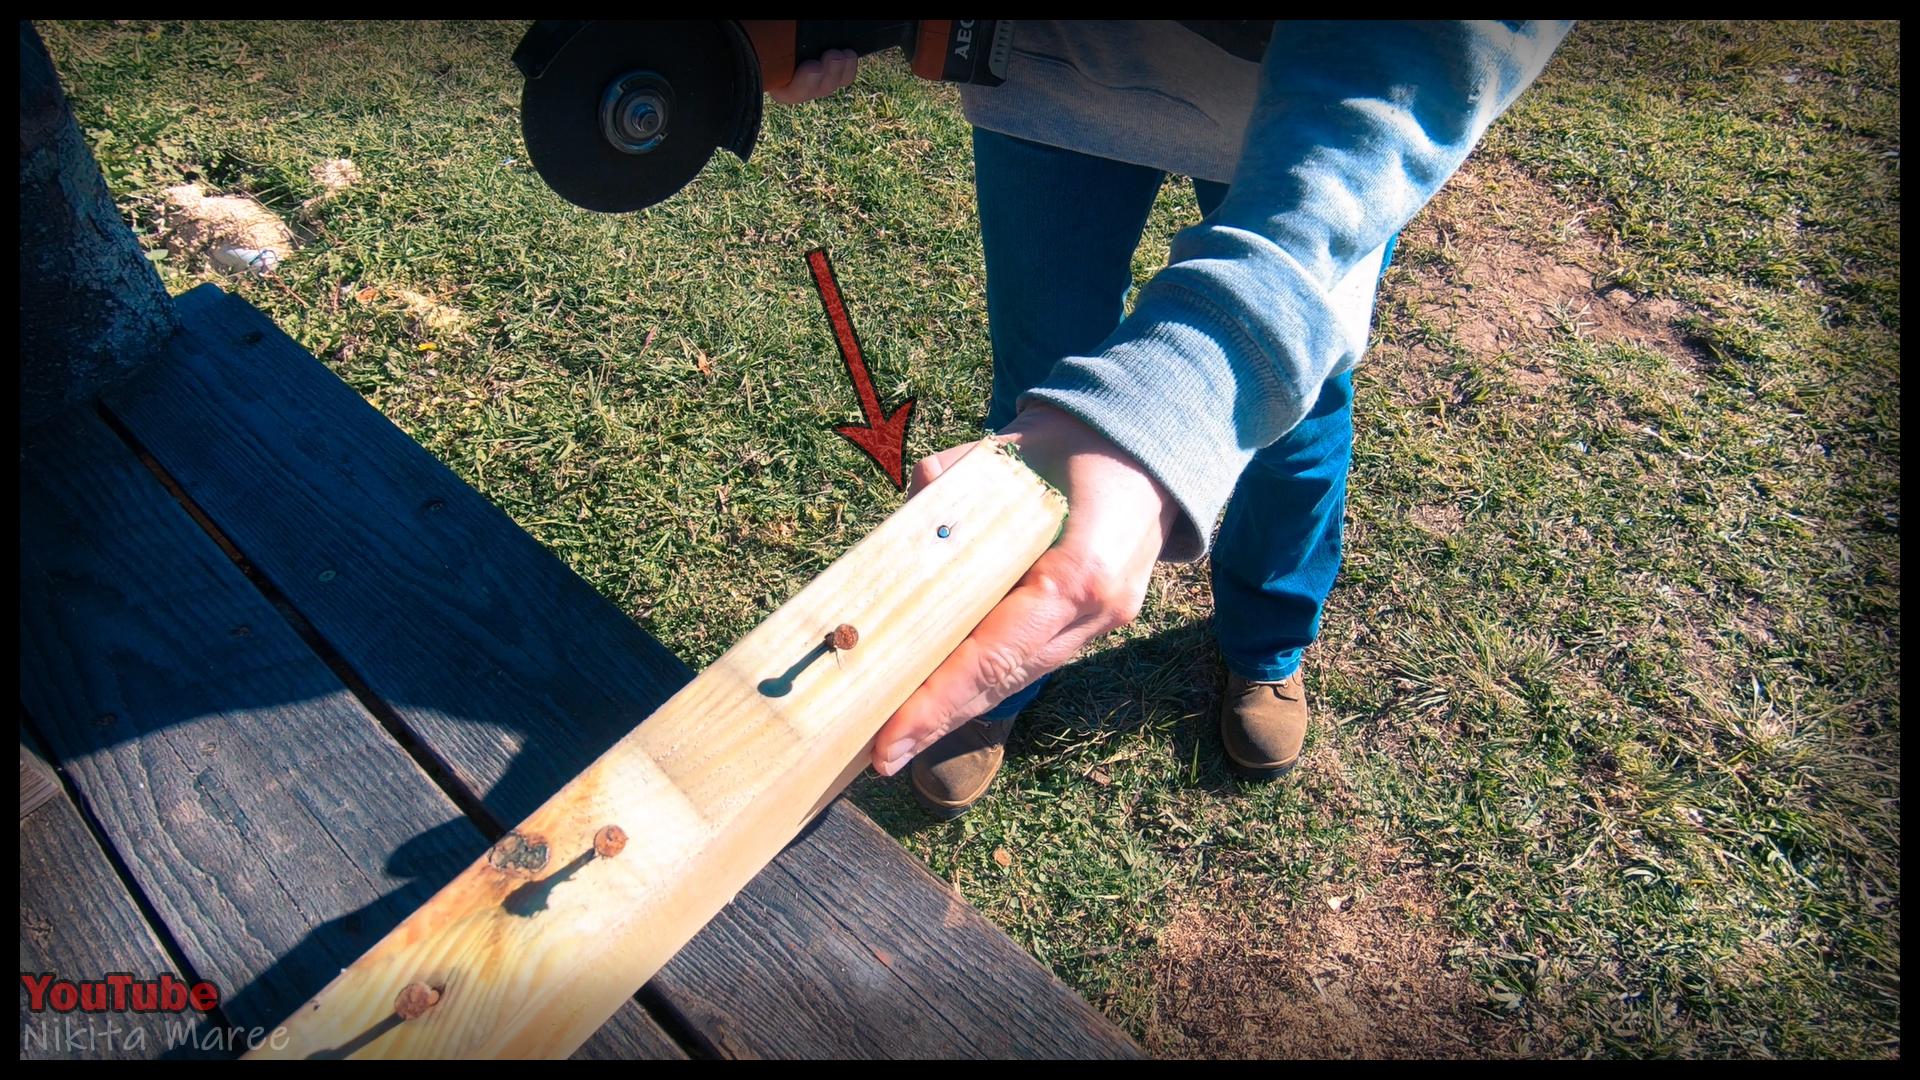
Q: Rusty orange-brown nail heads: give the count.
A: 3